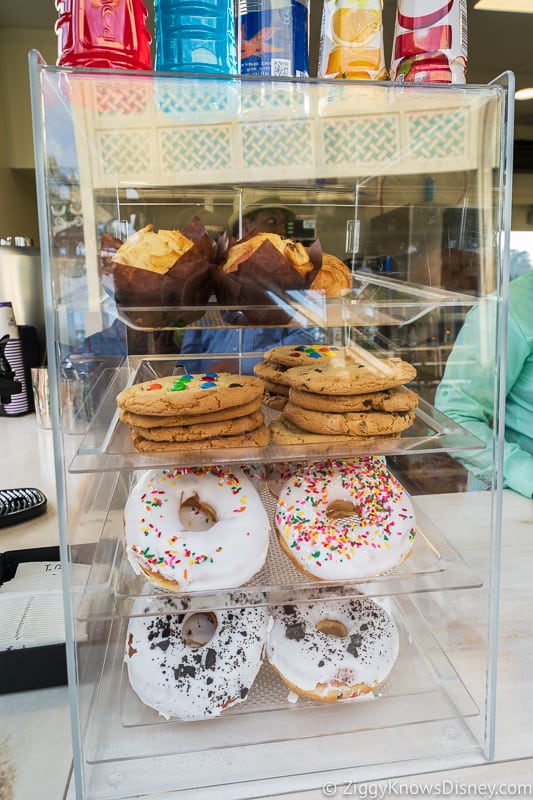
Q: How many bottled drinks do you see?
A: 5